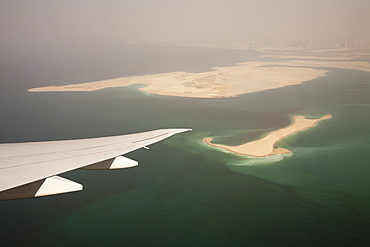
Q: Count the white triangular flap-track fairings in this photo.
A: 2